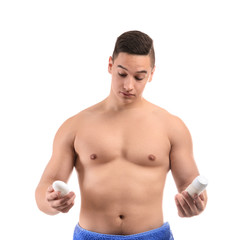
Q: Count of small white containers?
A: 2